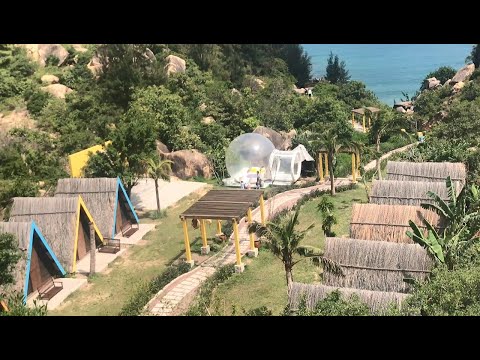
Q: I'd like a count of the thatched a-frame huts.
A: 8